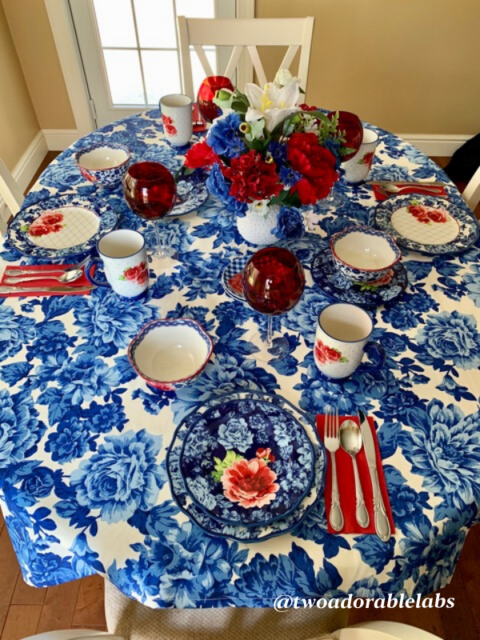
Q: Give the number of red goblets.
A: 4